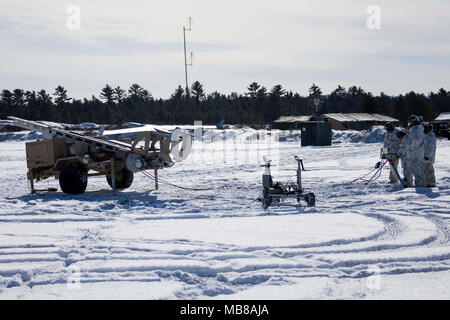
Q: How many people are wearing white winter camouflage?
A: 4